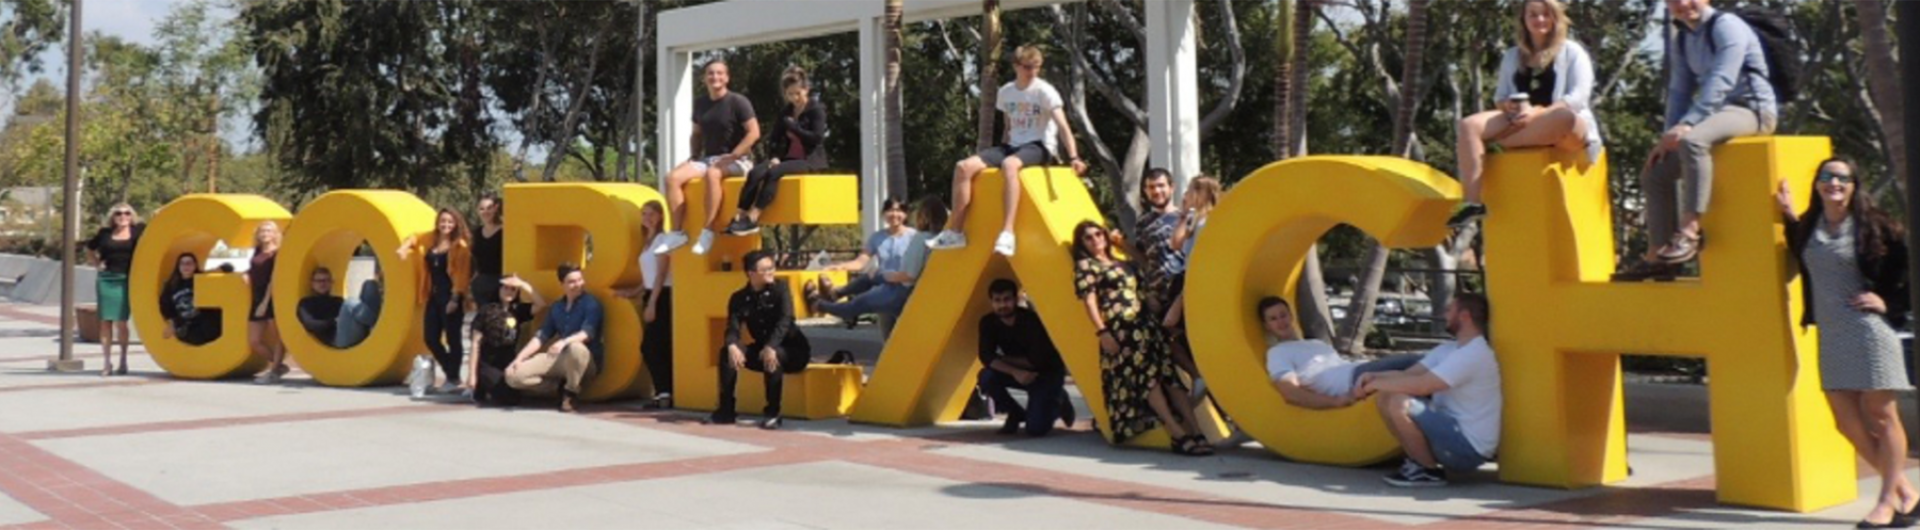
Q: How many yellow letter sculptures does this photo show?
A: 7